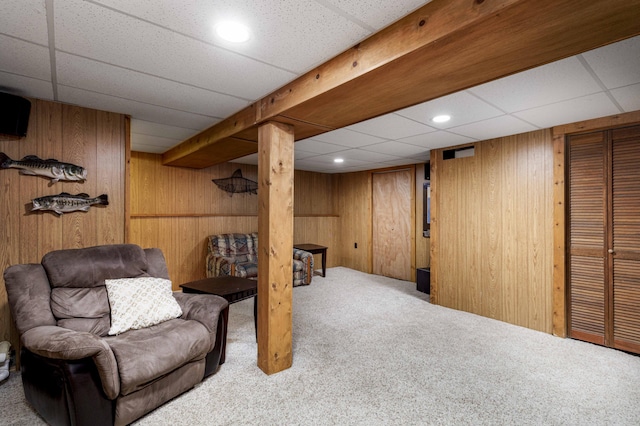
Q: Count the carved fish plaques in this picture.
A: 2